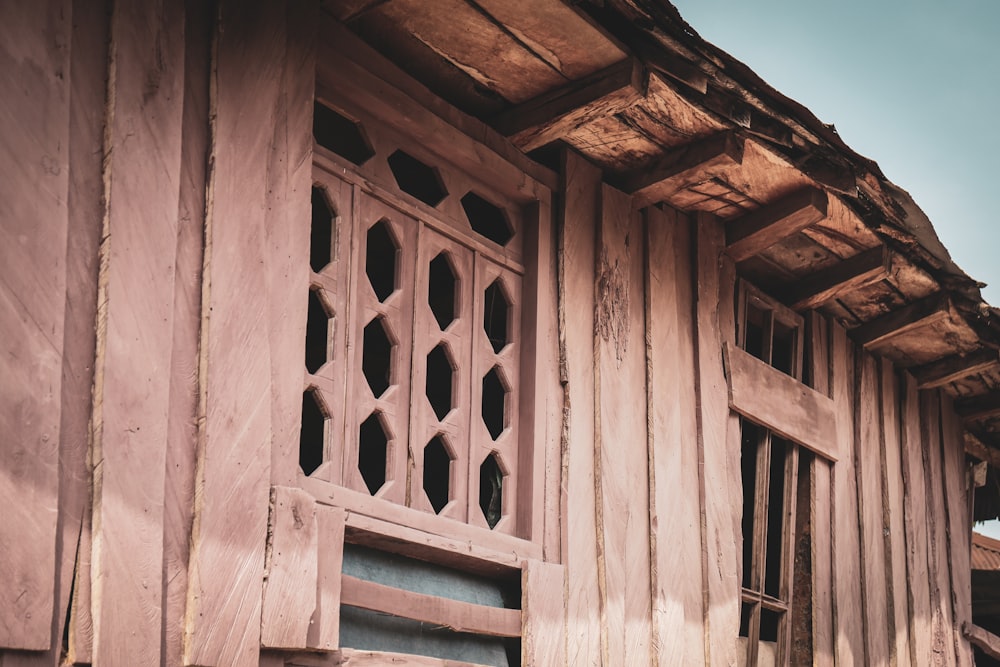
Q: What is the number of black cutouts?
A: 15